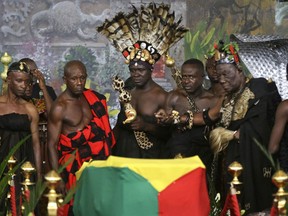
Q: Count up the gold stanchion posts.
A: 5